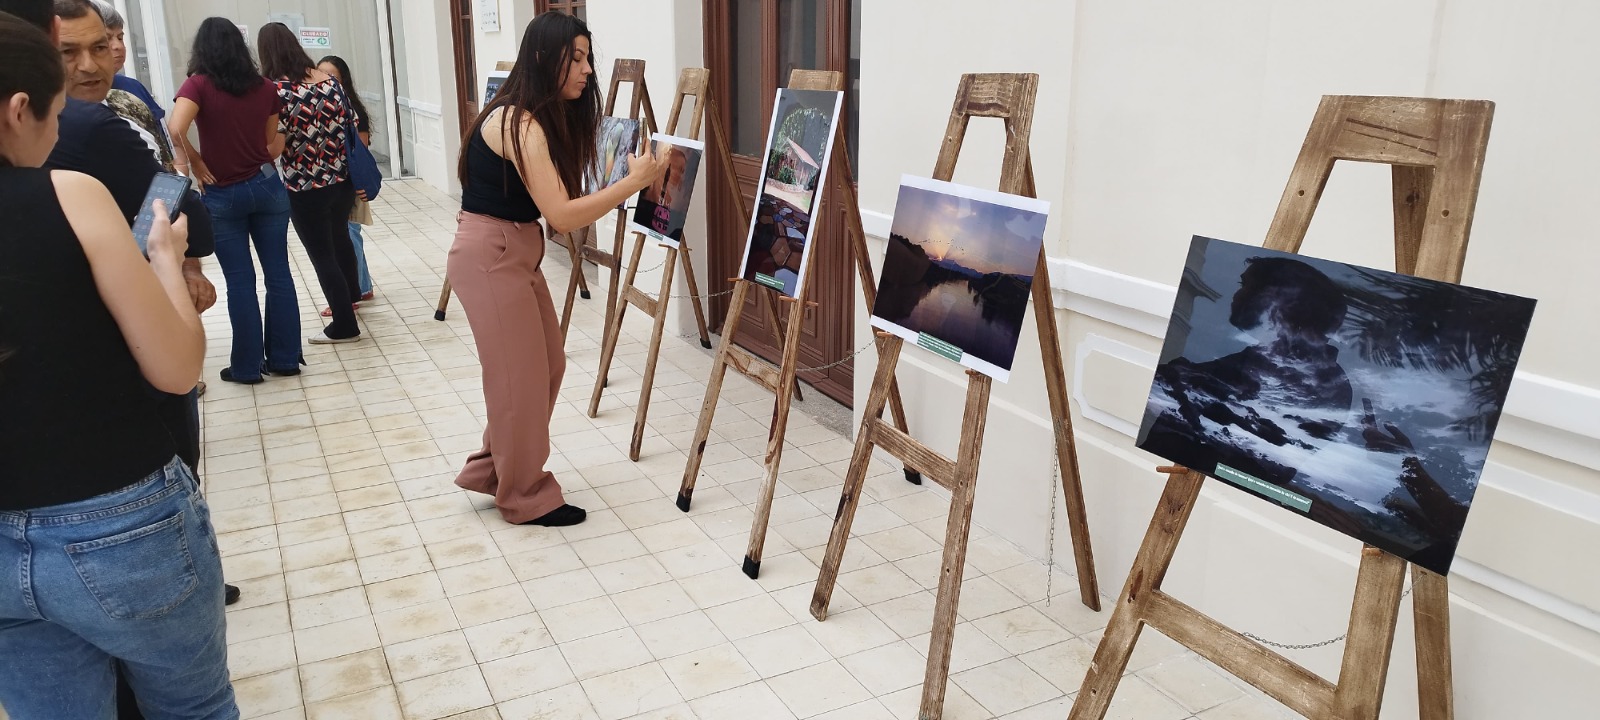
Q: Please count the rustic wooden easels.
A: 6